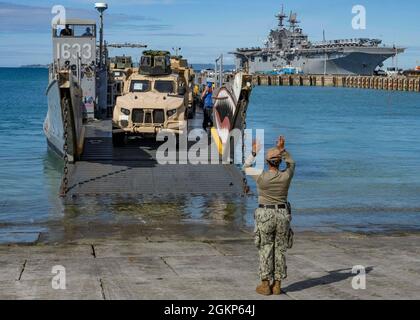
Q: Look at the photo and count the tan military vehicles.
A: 3